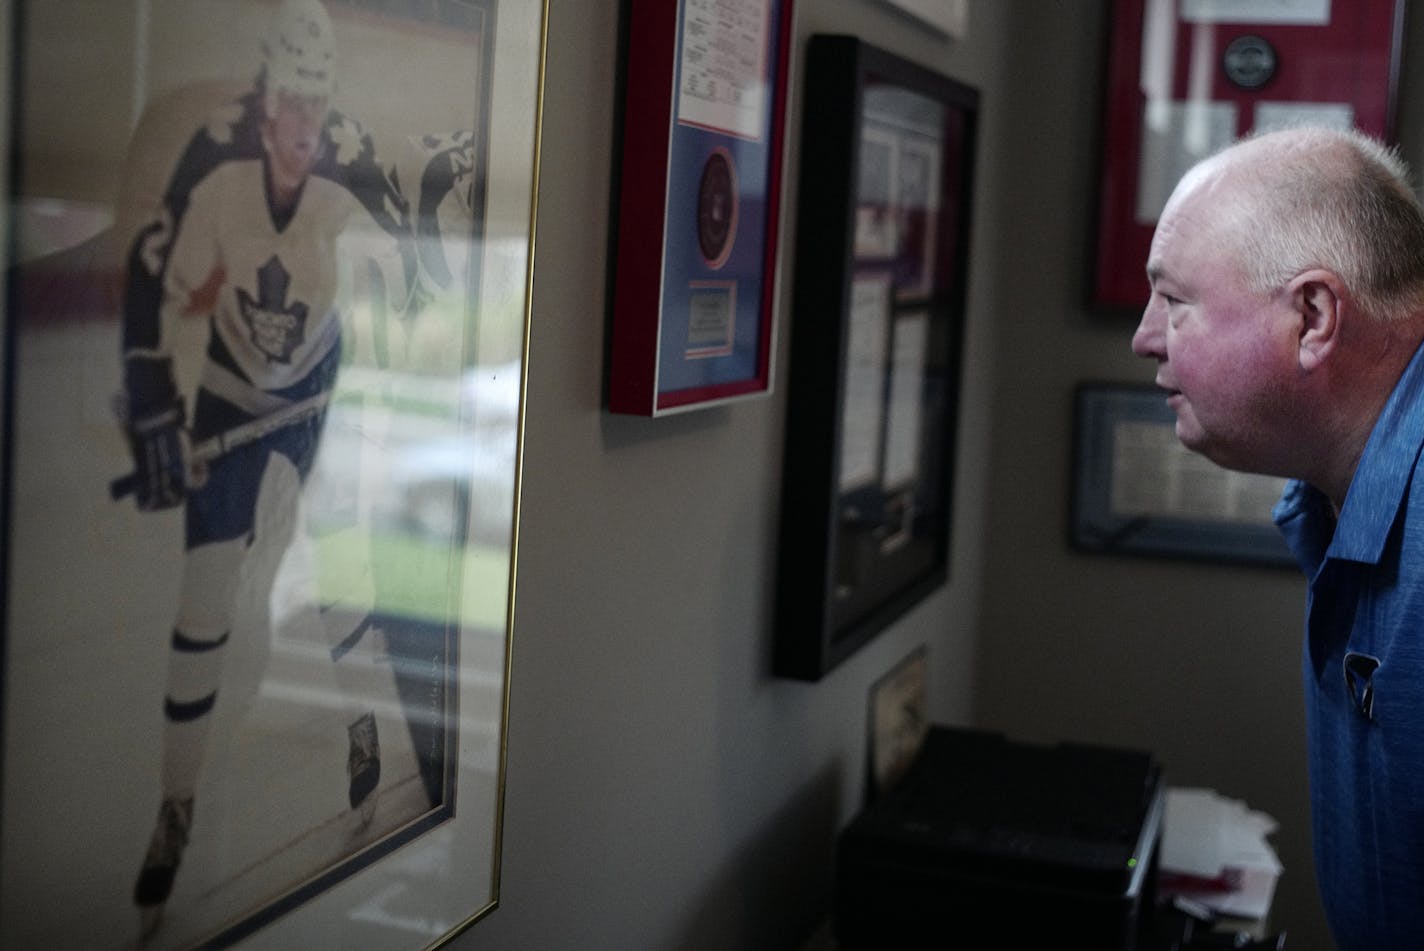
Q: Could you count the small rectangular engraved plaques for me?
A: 1